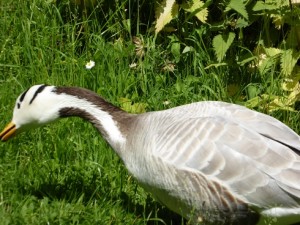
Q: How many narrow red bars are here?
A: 0